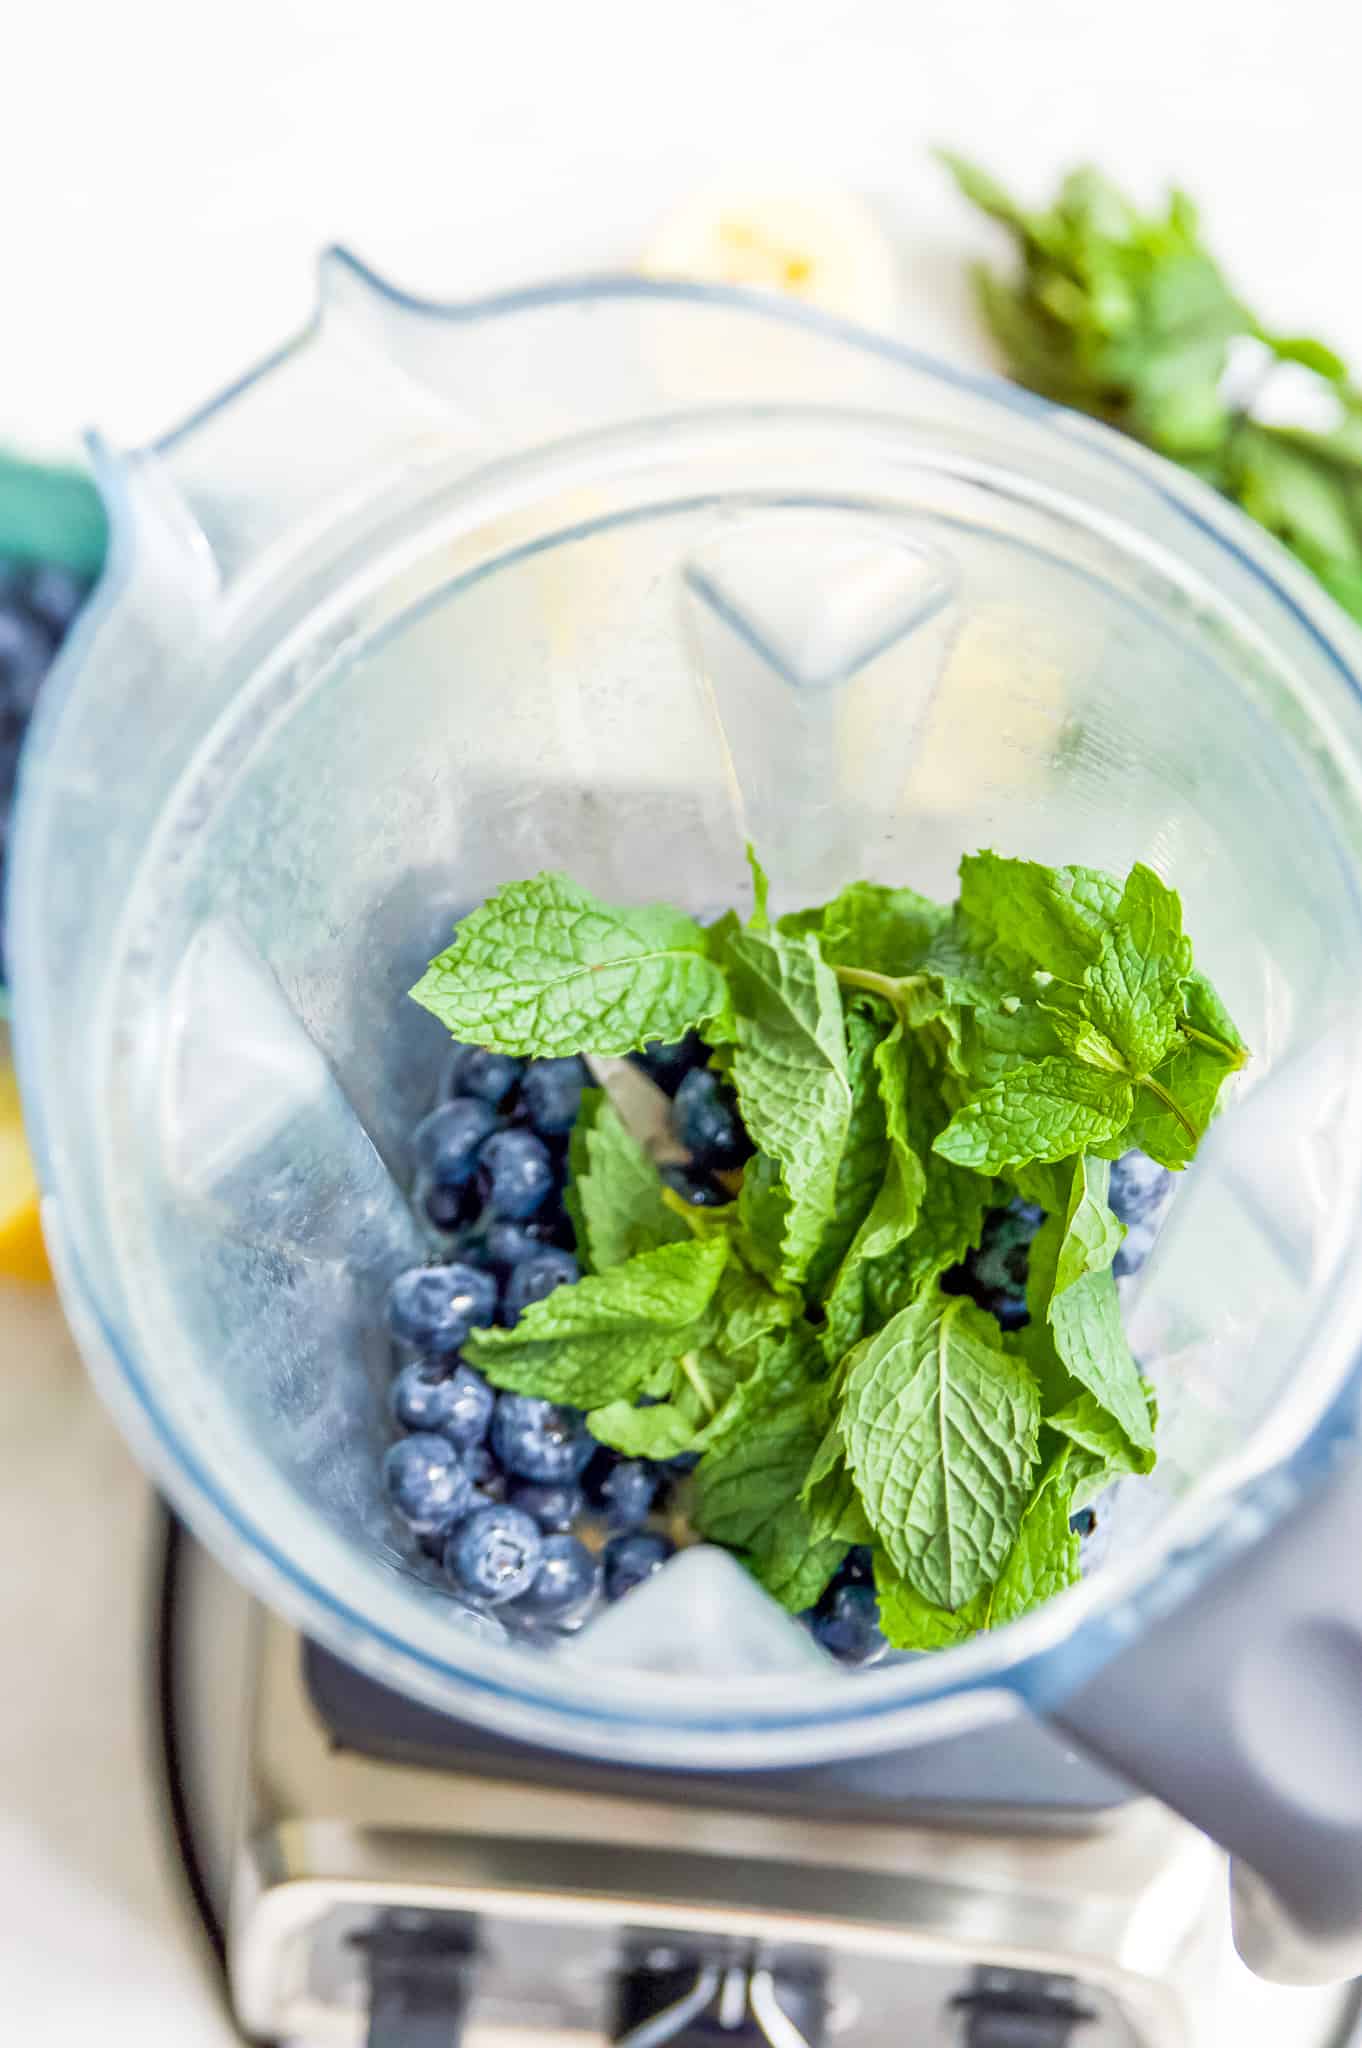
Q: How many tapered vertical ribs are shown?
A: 4